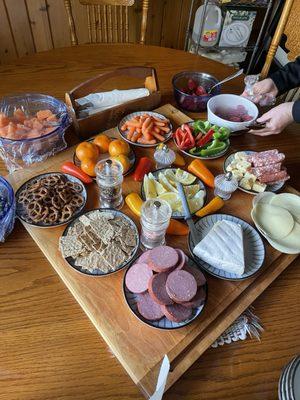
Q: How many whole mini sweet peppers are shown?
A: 7